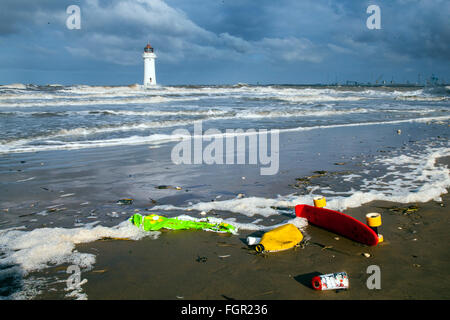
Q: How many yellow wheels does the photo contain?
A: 3